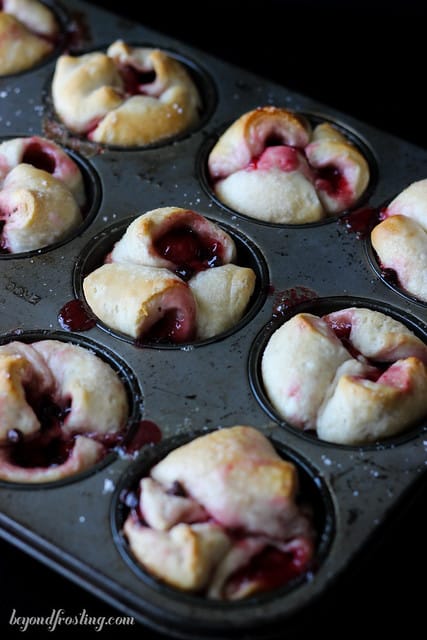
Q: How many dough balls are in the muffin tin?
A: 9